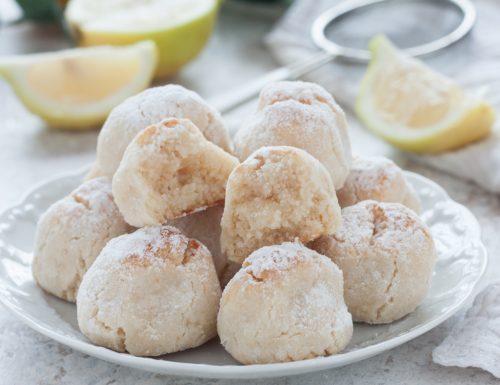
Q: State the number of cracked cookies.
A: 2